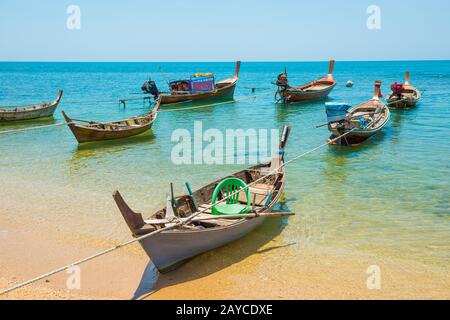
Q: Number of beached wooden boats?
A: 1